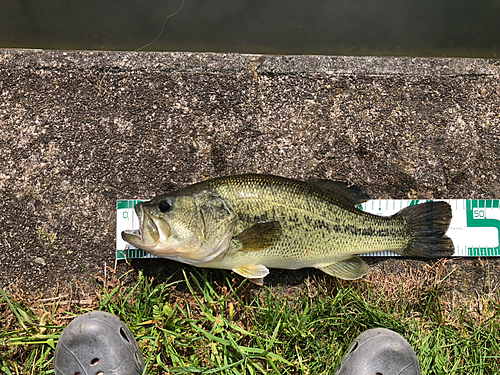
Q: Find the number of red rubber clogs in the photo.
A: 0